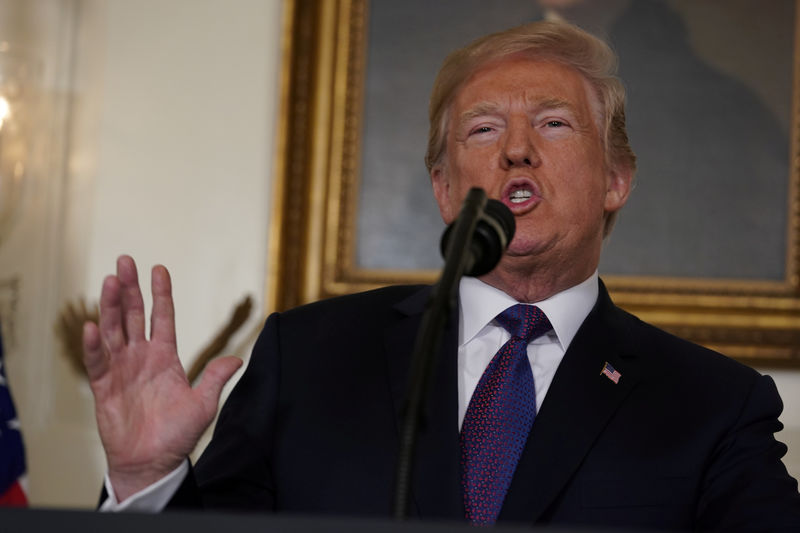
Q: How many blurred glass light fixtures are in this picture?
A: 1